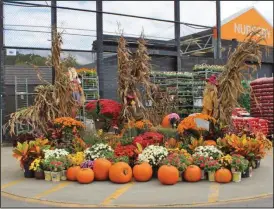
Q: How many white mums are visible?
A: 4